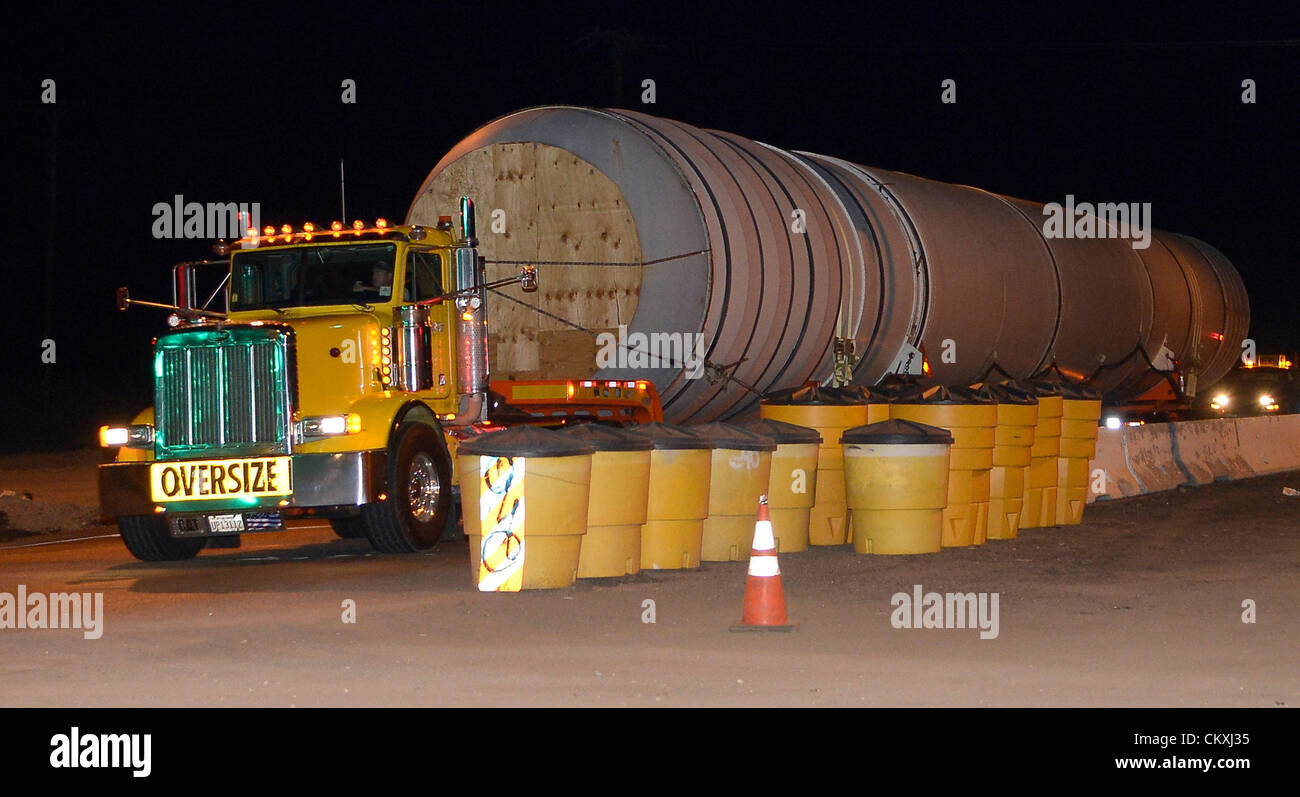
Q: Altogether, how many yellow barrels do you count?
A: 12